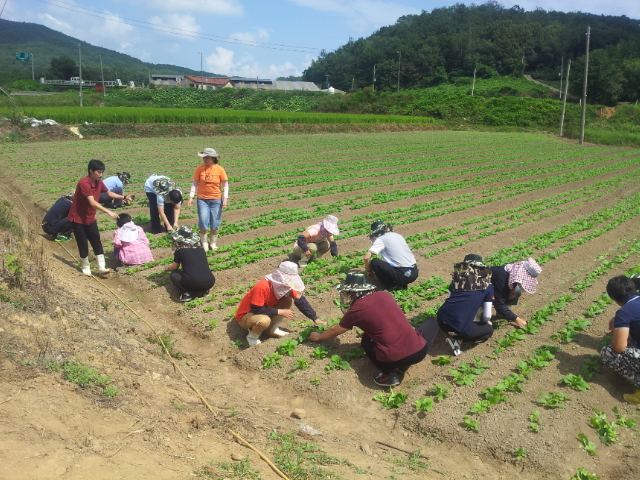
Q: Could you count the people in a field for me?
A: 14